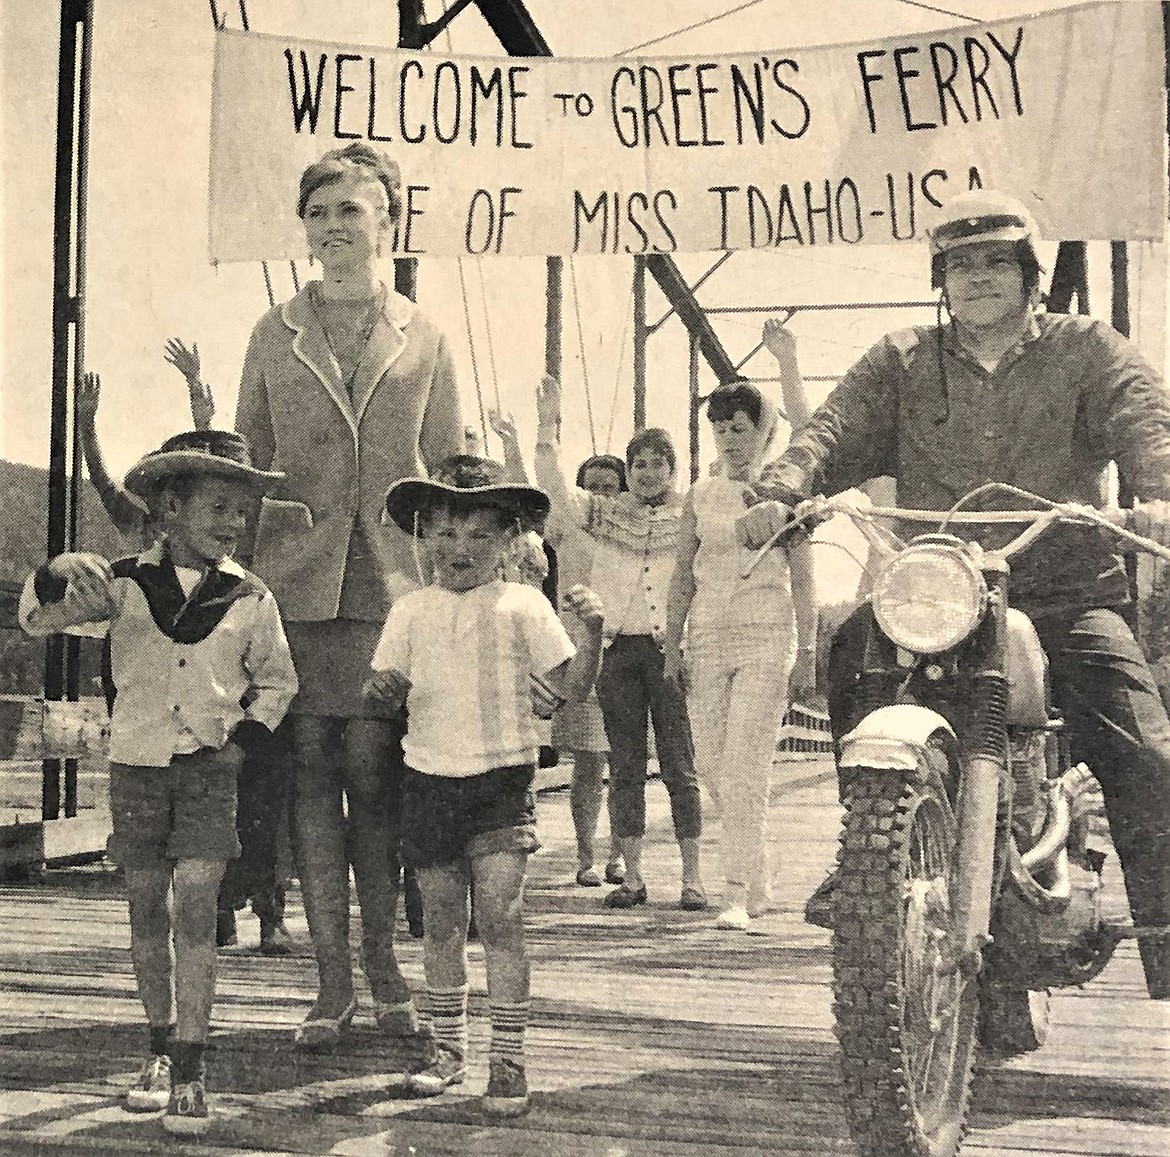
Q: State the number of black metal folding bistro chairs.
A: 0